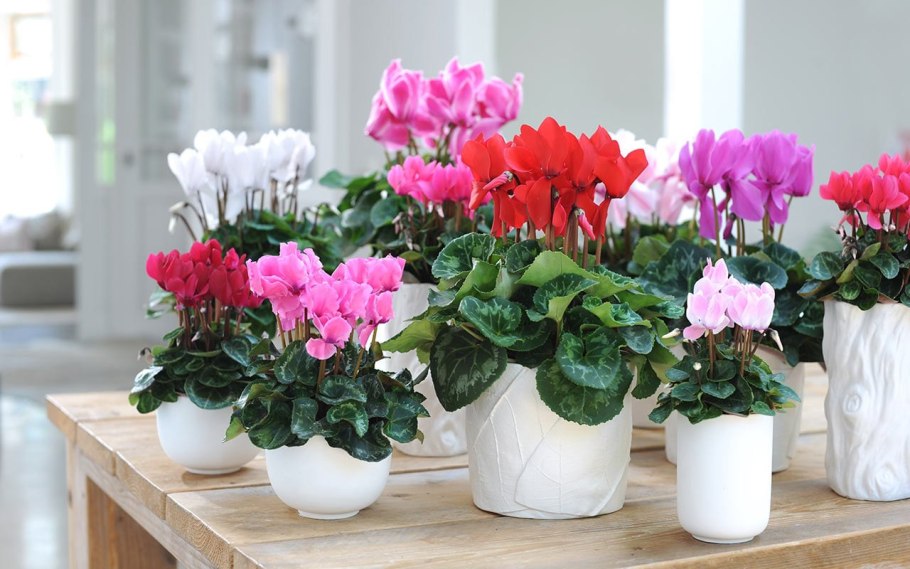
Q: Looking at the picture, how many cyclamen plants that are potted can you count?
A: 10